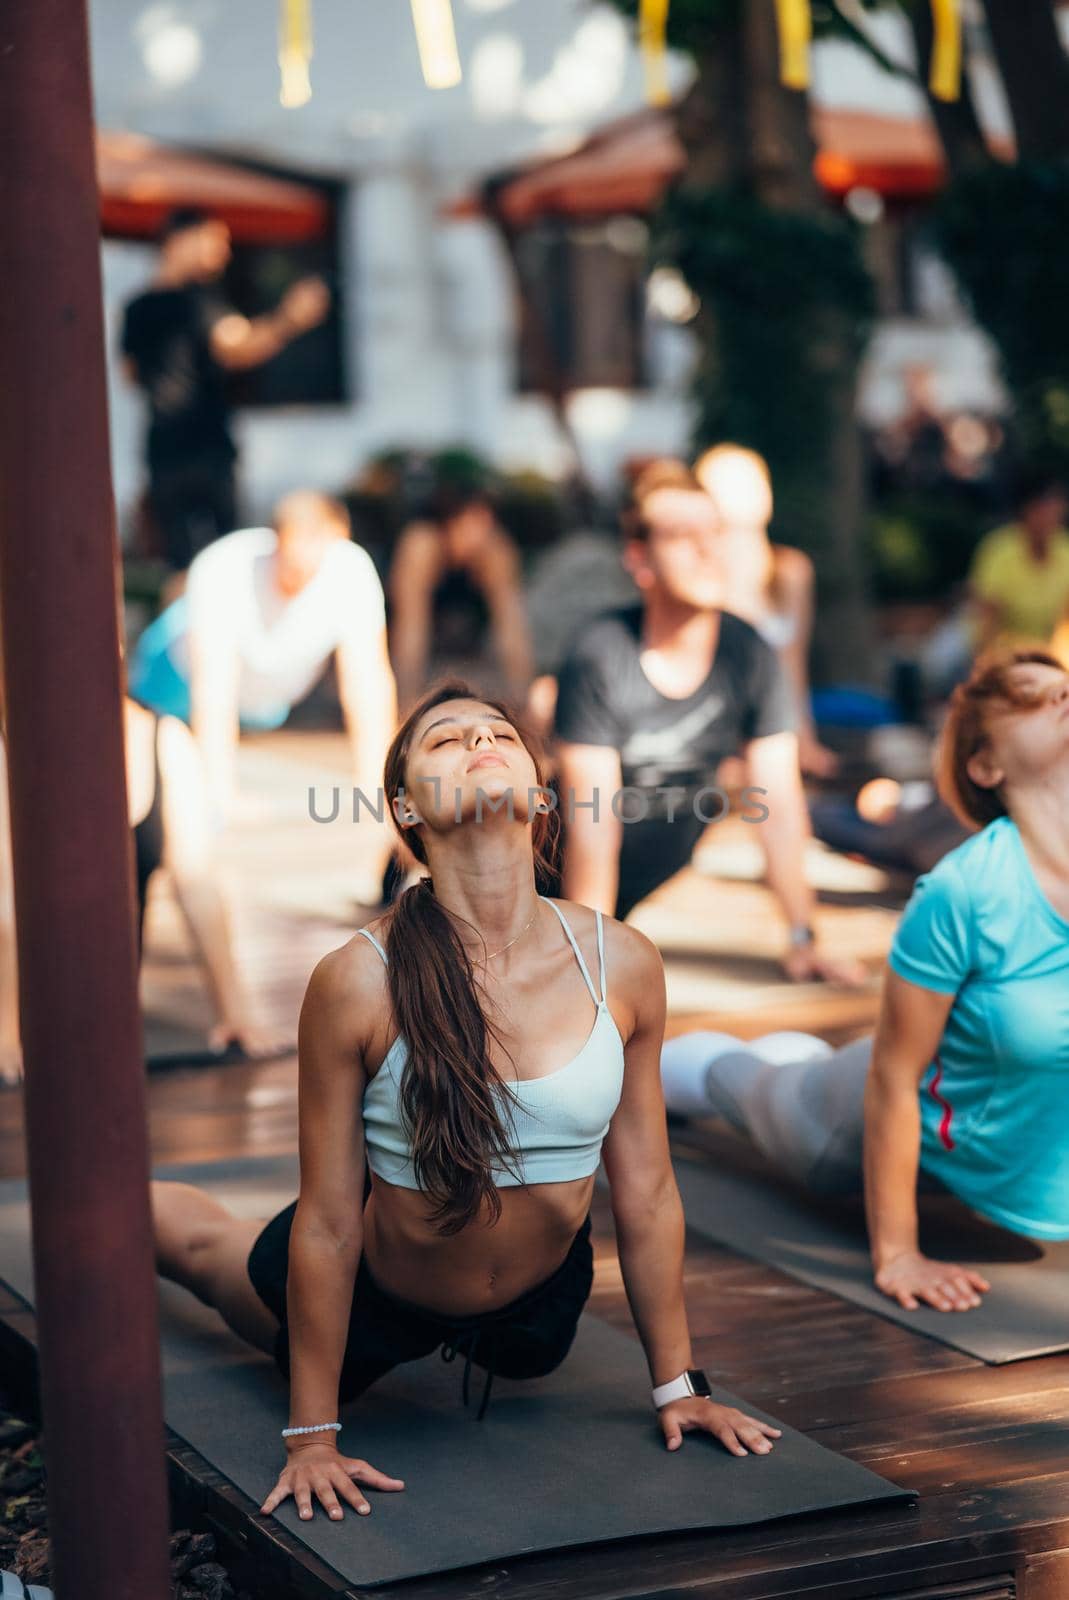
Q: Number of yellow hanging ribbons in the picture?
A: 5